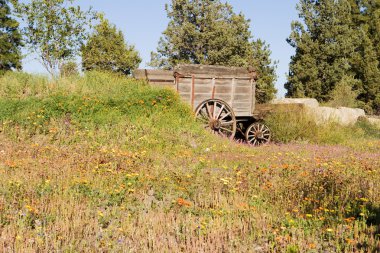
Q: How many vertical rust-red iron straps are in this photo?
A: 3